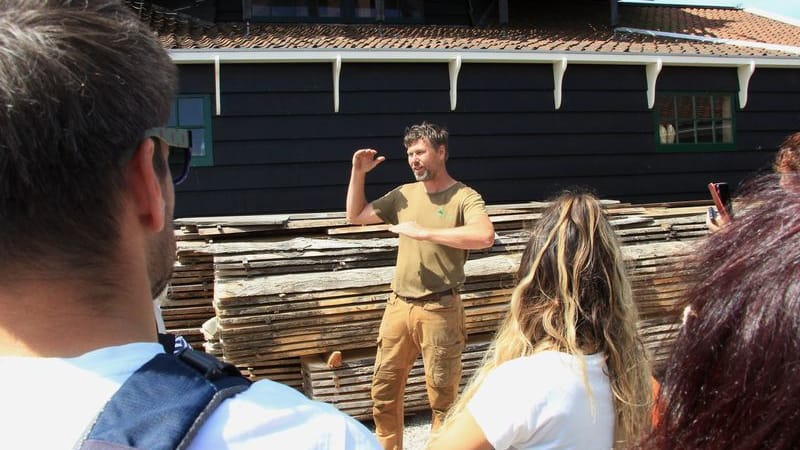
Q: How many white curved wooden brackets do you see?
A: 6